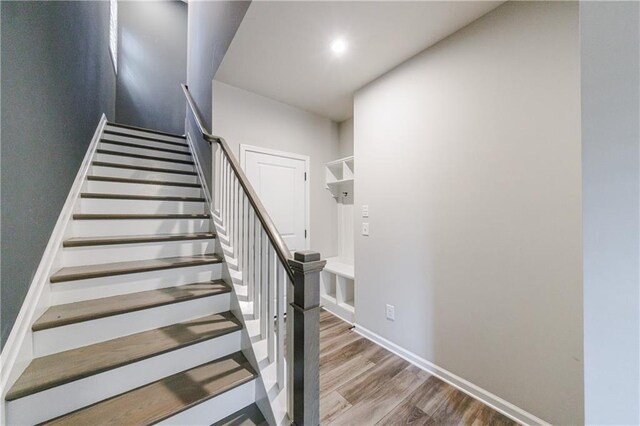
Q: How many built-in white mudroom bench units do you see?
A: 1